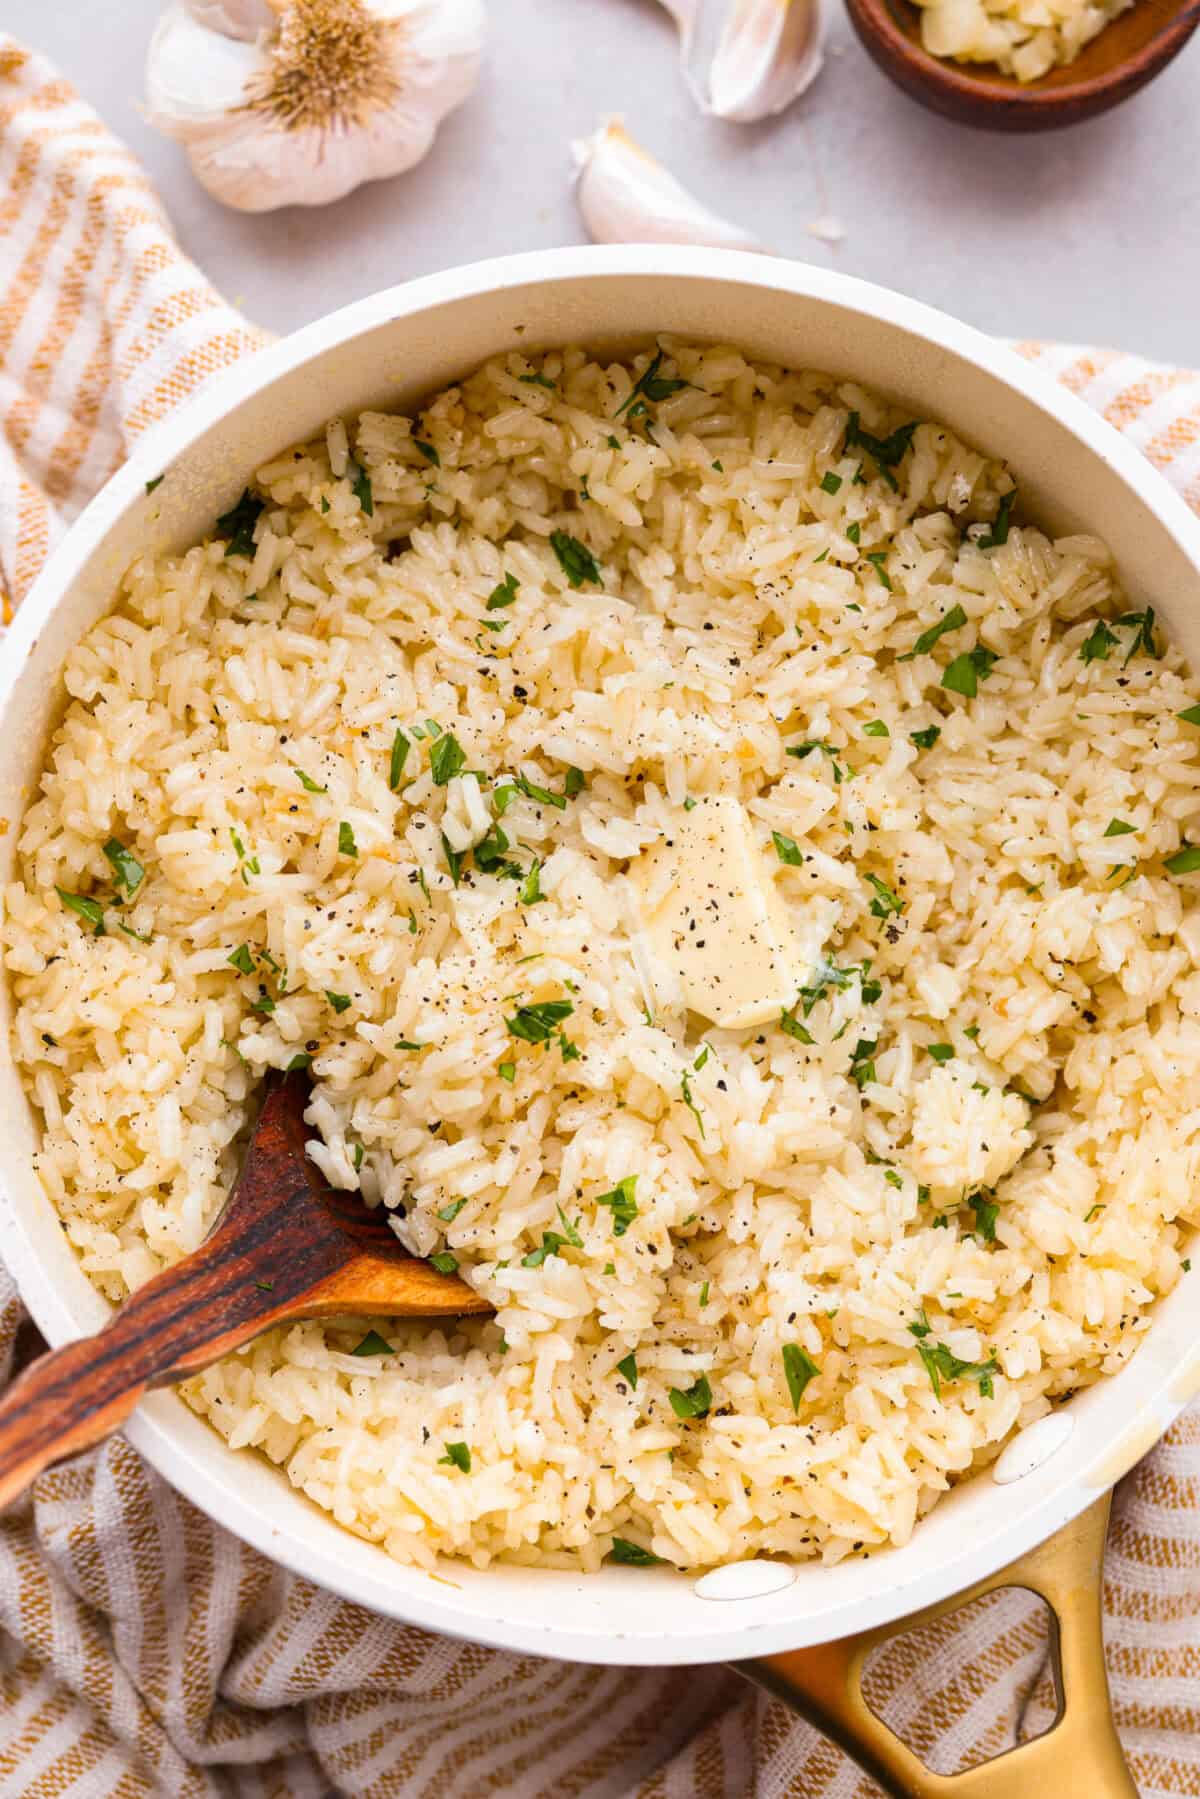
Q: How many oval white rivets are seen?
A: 2